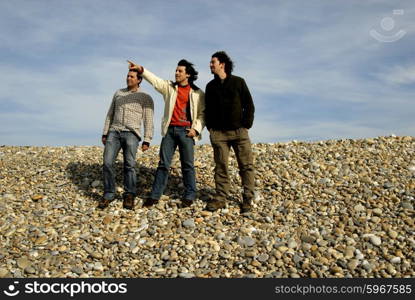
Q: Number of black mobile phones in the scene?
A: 0